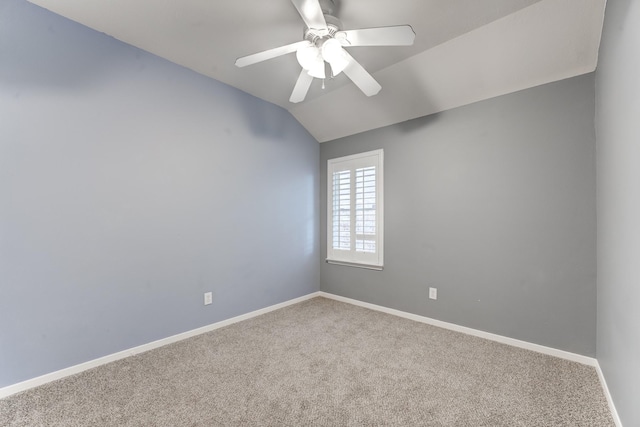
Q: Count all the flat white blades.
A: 5